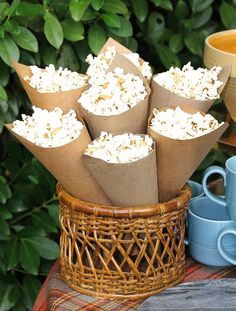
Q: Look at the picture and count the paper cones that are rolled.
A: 7